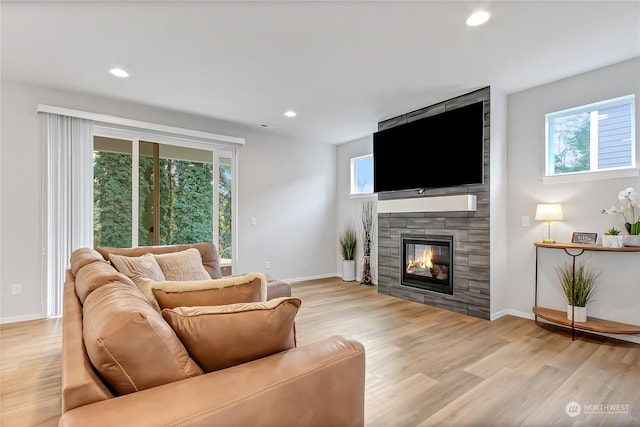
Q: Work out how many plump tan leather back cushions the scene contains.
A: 3